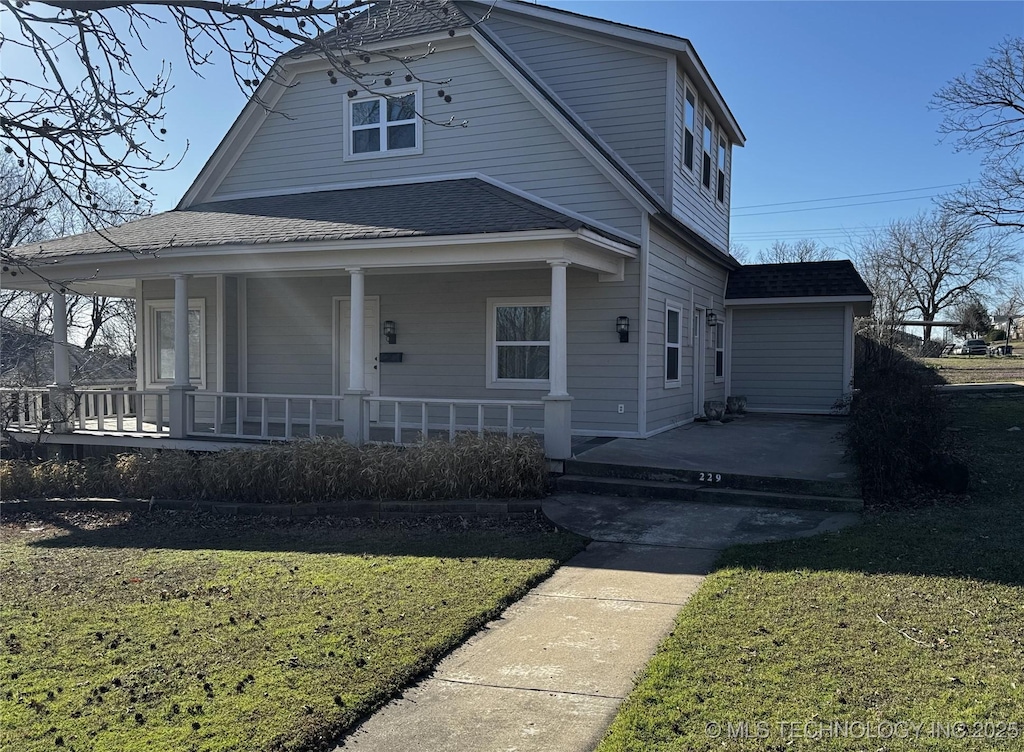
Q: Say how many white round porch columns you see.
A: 4